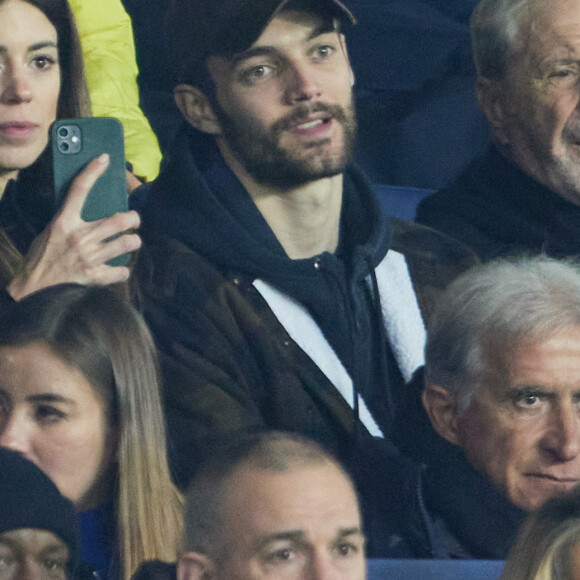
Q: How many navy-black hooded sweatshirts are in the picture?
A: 1